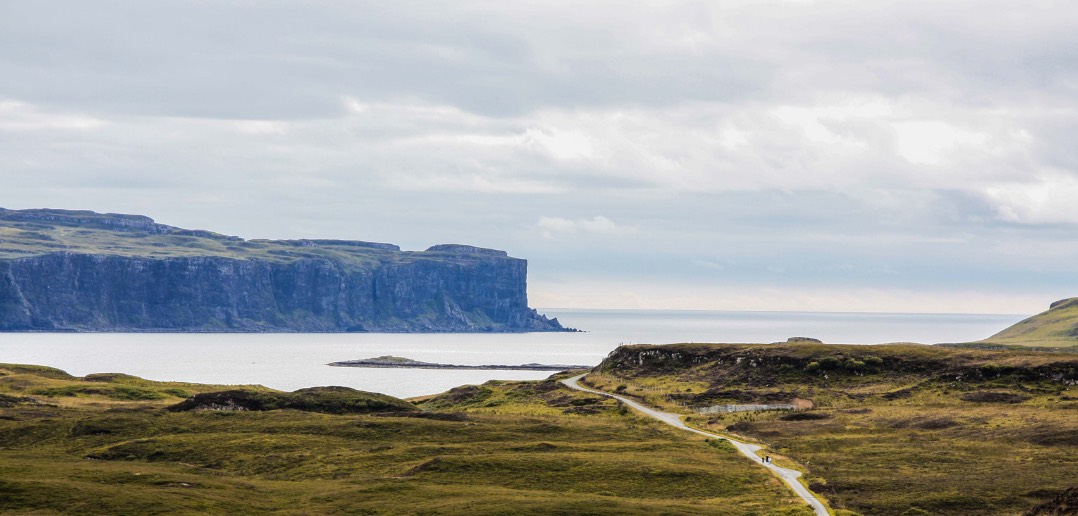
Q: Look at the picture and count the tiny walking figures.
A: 3